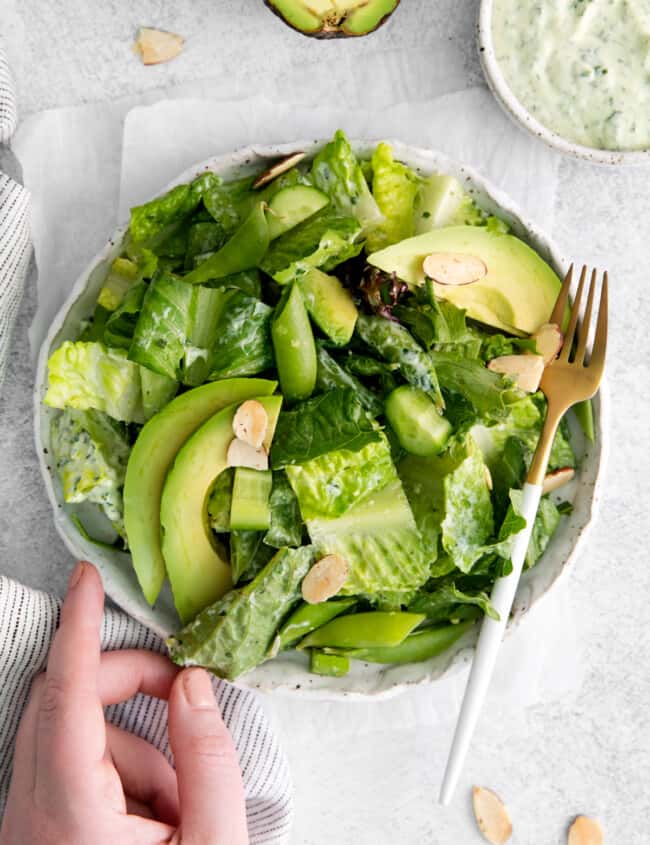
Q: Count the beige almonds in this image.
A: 11